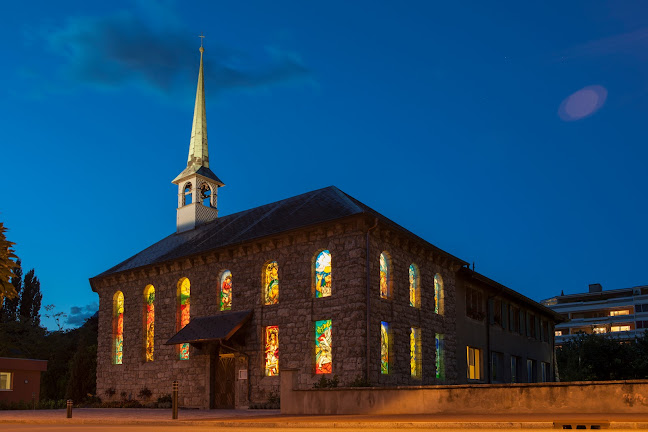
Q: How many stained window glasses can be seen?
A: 14